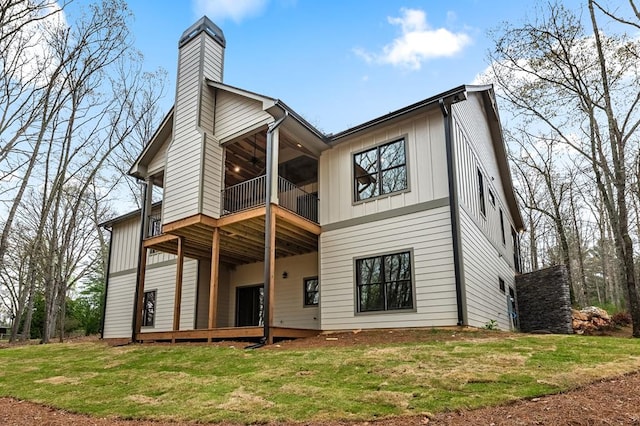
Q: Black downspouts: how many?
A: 4